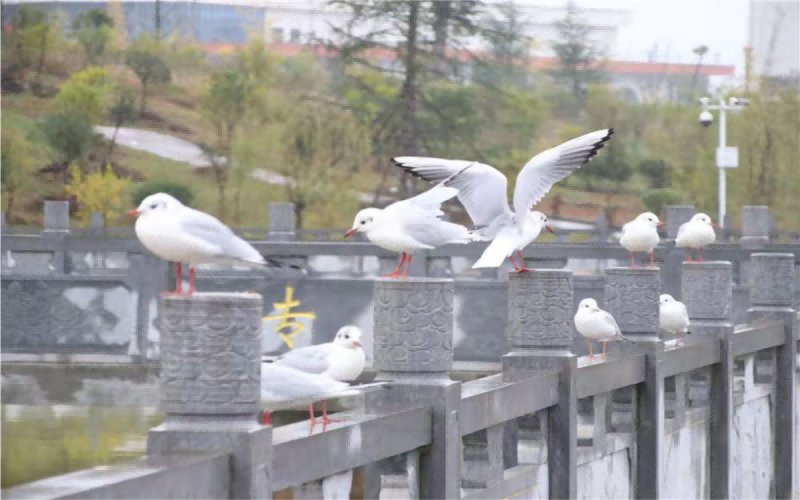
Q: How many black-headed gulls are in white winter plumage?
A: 9